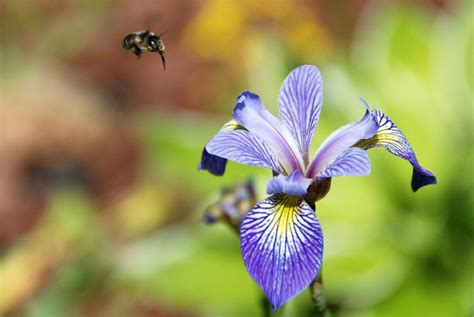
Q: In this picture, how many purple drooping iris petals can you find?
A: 3